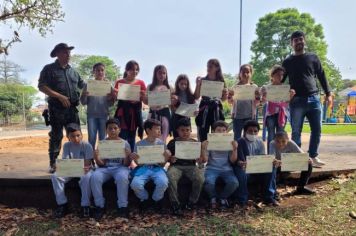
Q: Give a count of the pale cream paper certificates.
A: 14